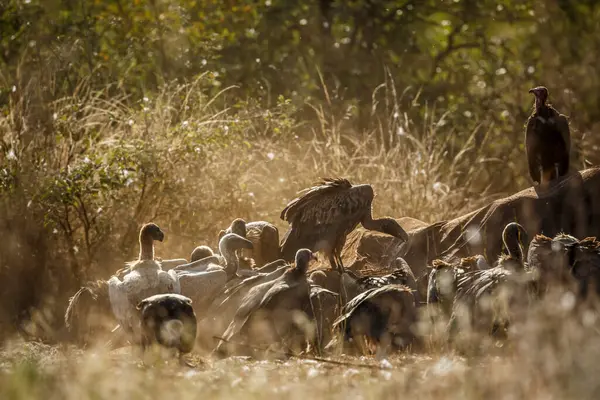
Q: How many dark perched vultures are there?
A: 1